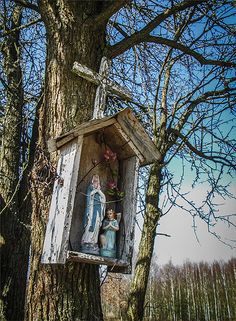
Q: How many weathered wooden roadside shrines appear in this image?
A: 1